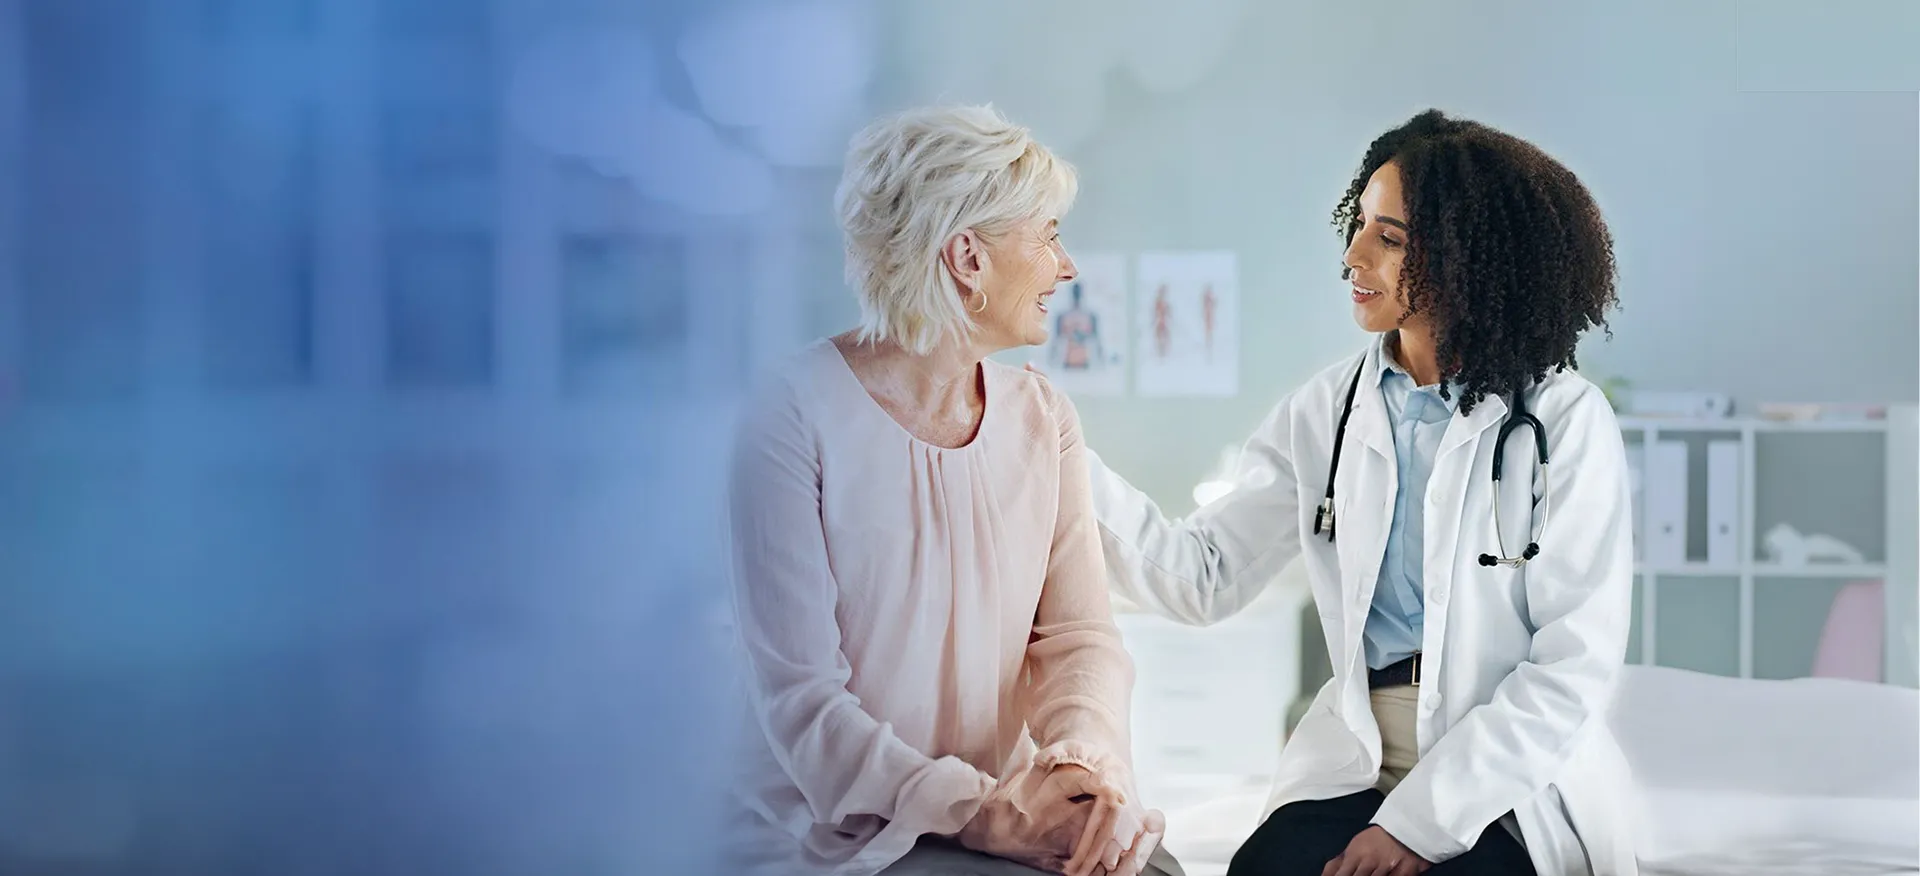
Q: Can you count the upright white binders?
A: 2